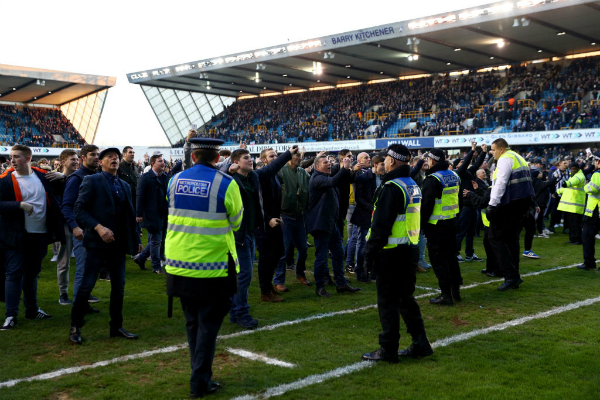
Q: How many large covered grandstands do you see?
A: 2